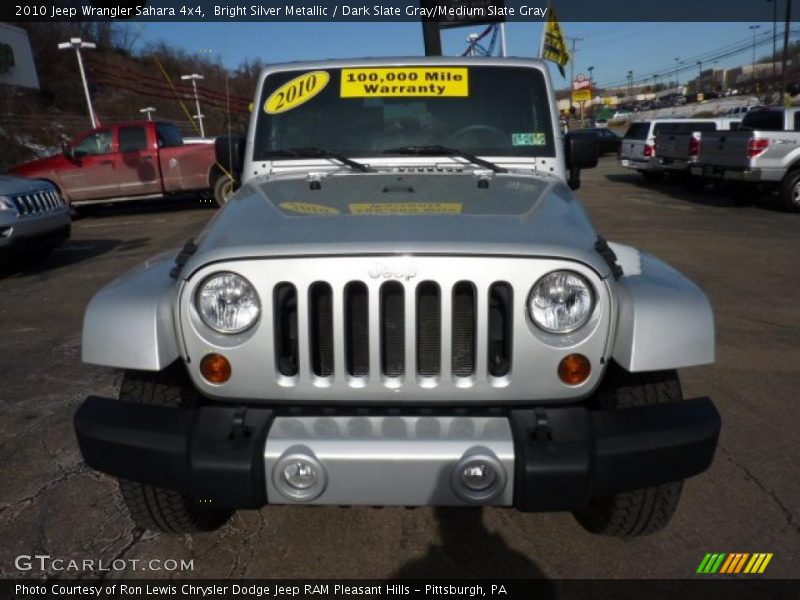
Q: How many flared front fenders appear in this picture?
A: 2